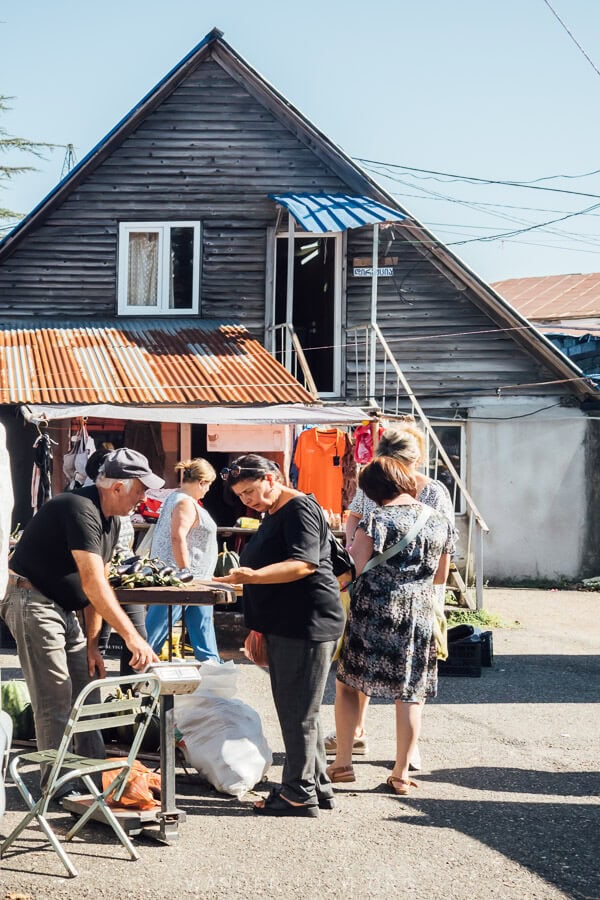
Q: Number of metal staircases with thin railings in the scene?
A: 1